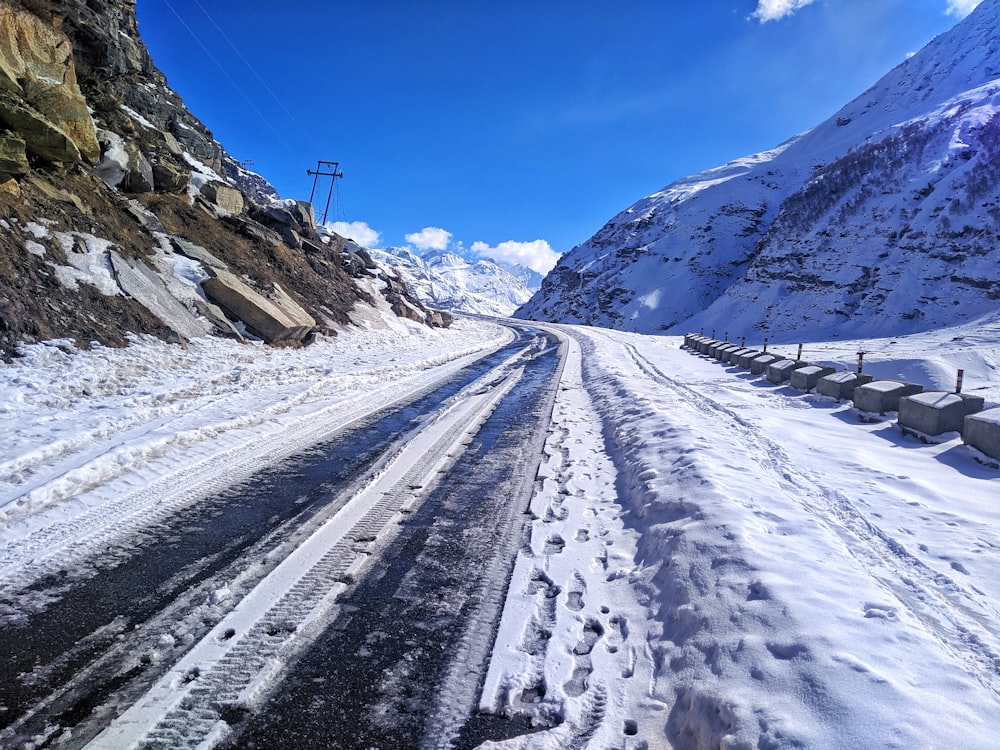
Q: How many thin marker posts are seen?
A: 8